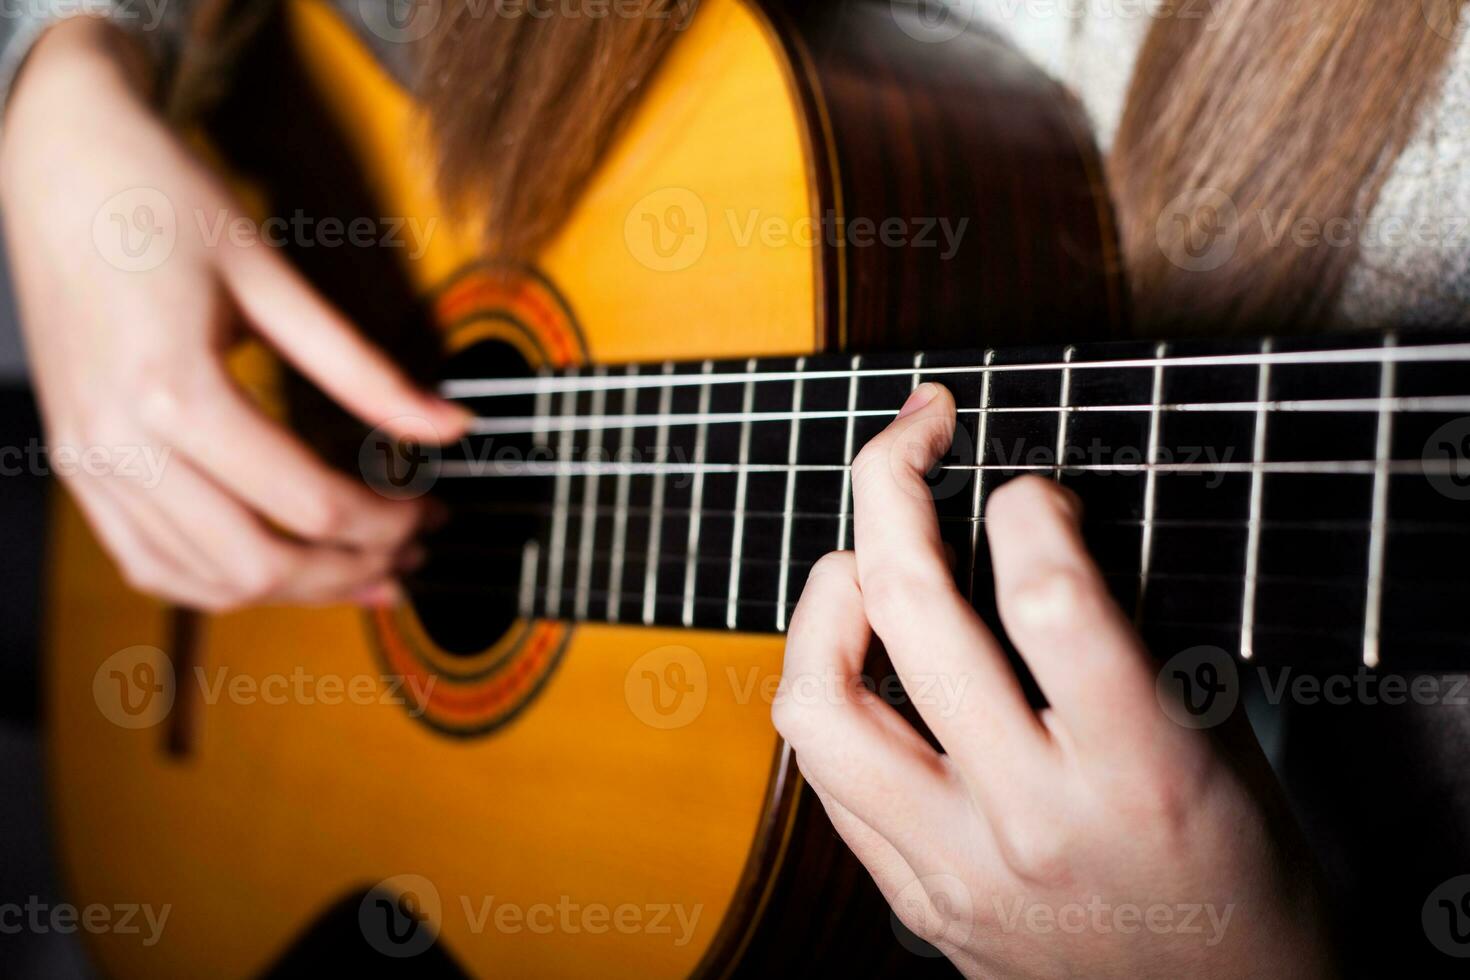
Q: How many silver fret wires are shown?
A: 15